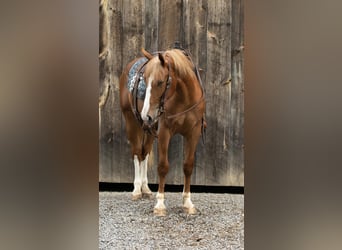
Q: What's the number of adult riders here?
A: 0